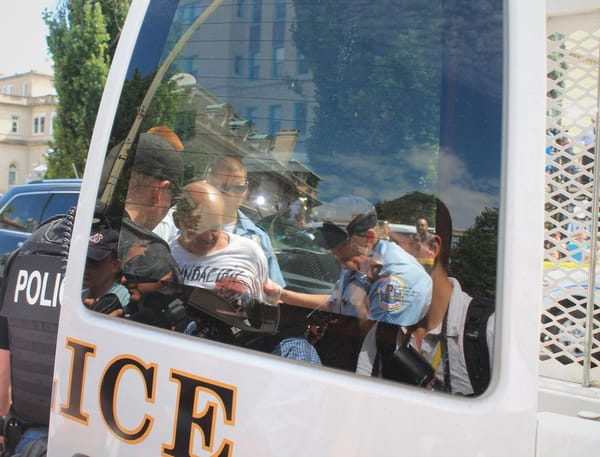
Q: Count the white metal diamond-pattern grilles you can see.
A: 1